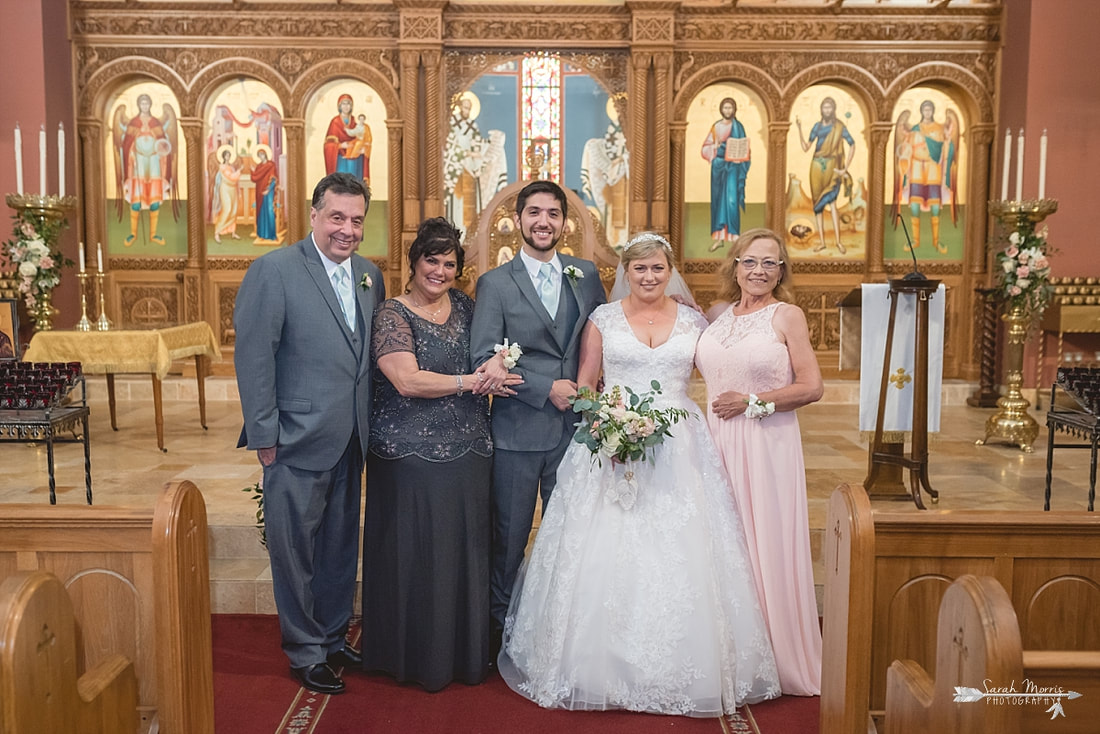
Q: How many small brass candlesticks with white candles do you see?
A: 2